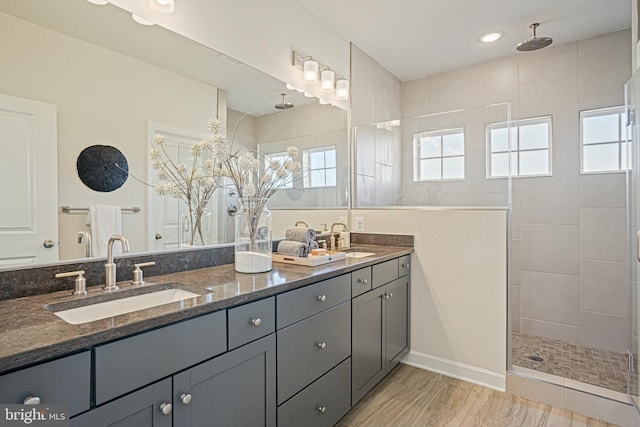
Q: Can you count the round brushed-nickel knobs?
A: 11